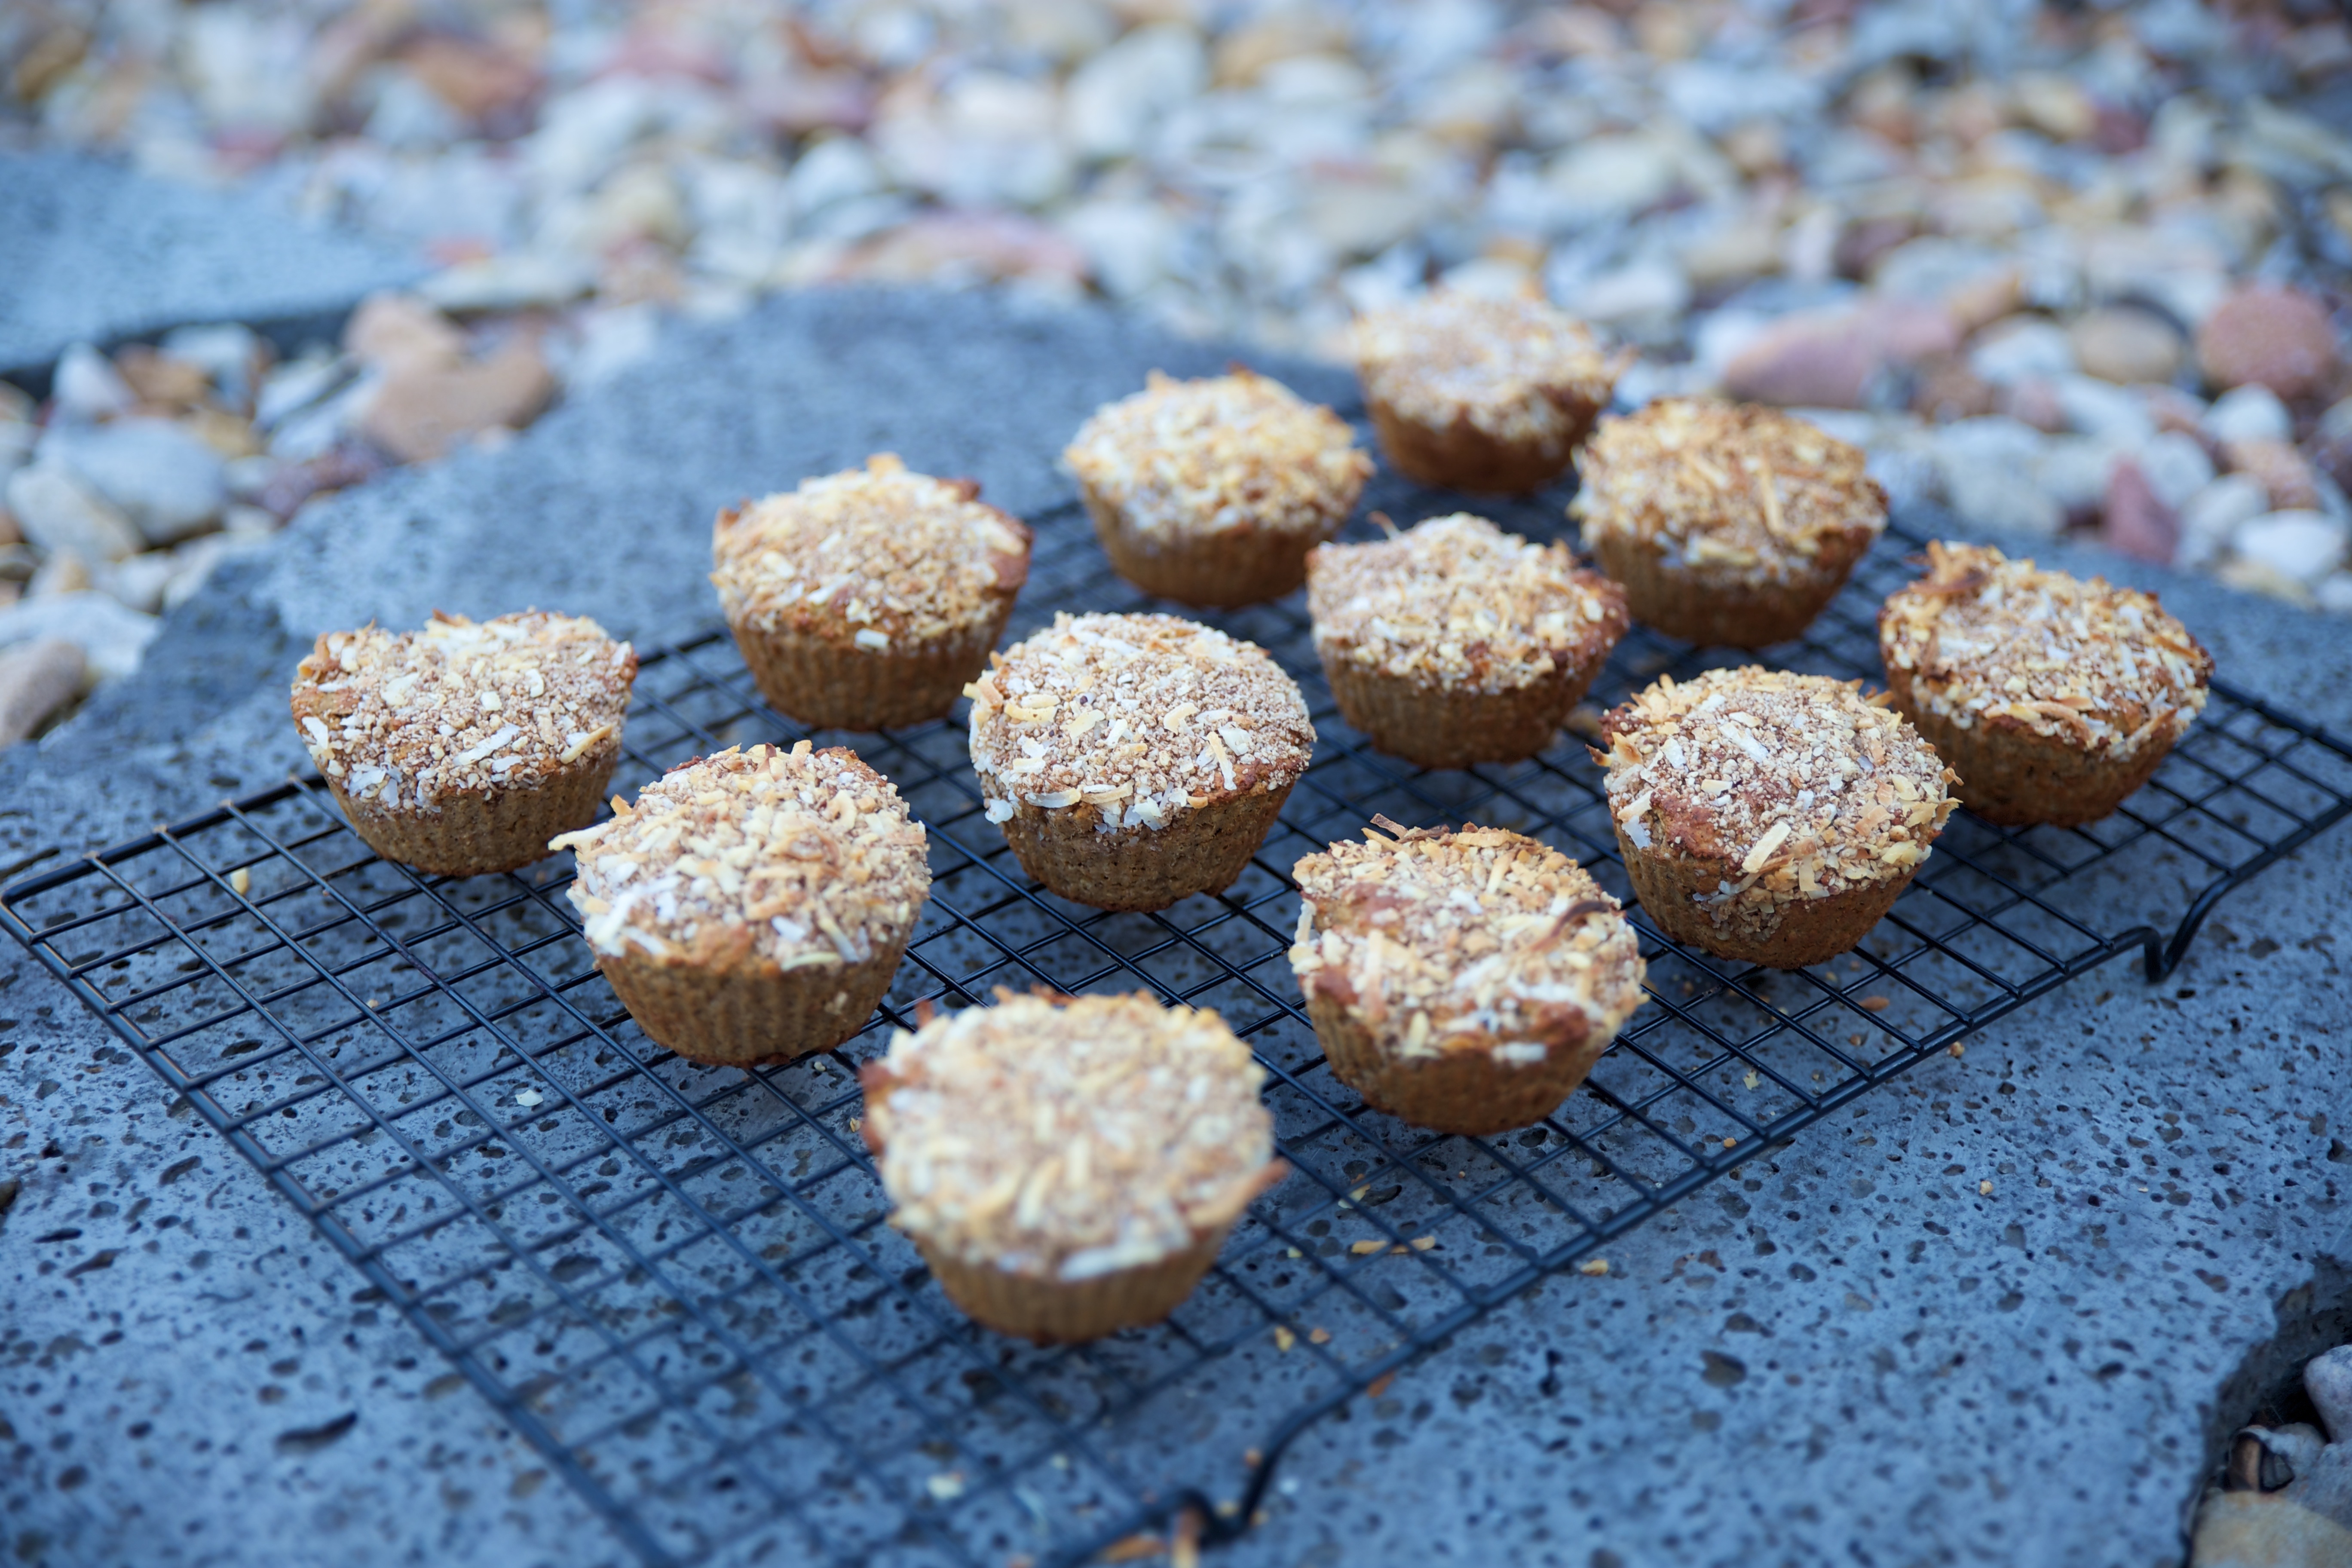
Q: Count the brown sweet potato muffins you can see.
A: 12